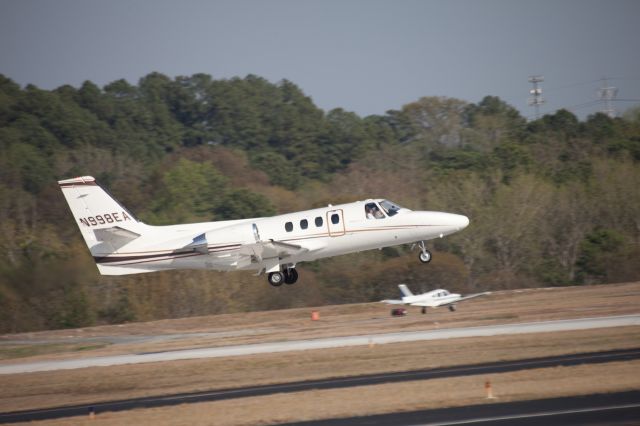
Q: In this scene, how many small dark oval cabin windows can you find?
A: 4